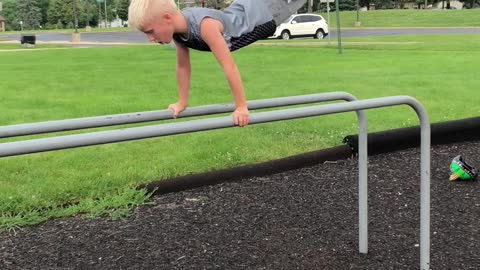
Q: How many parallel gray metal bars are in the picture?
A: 2